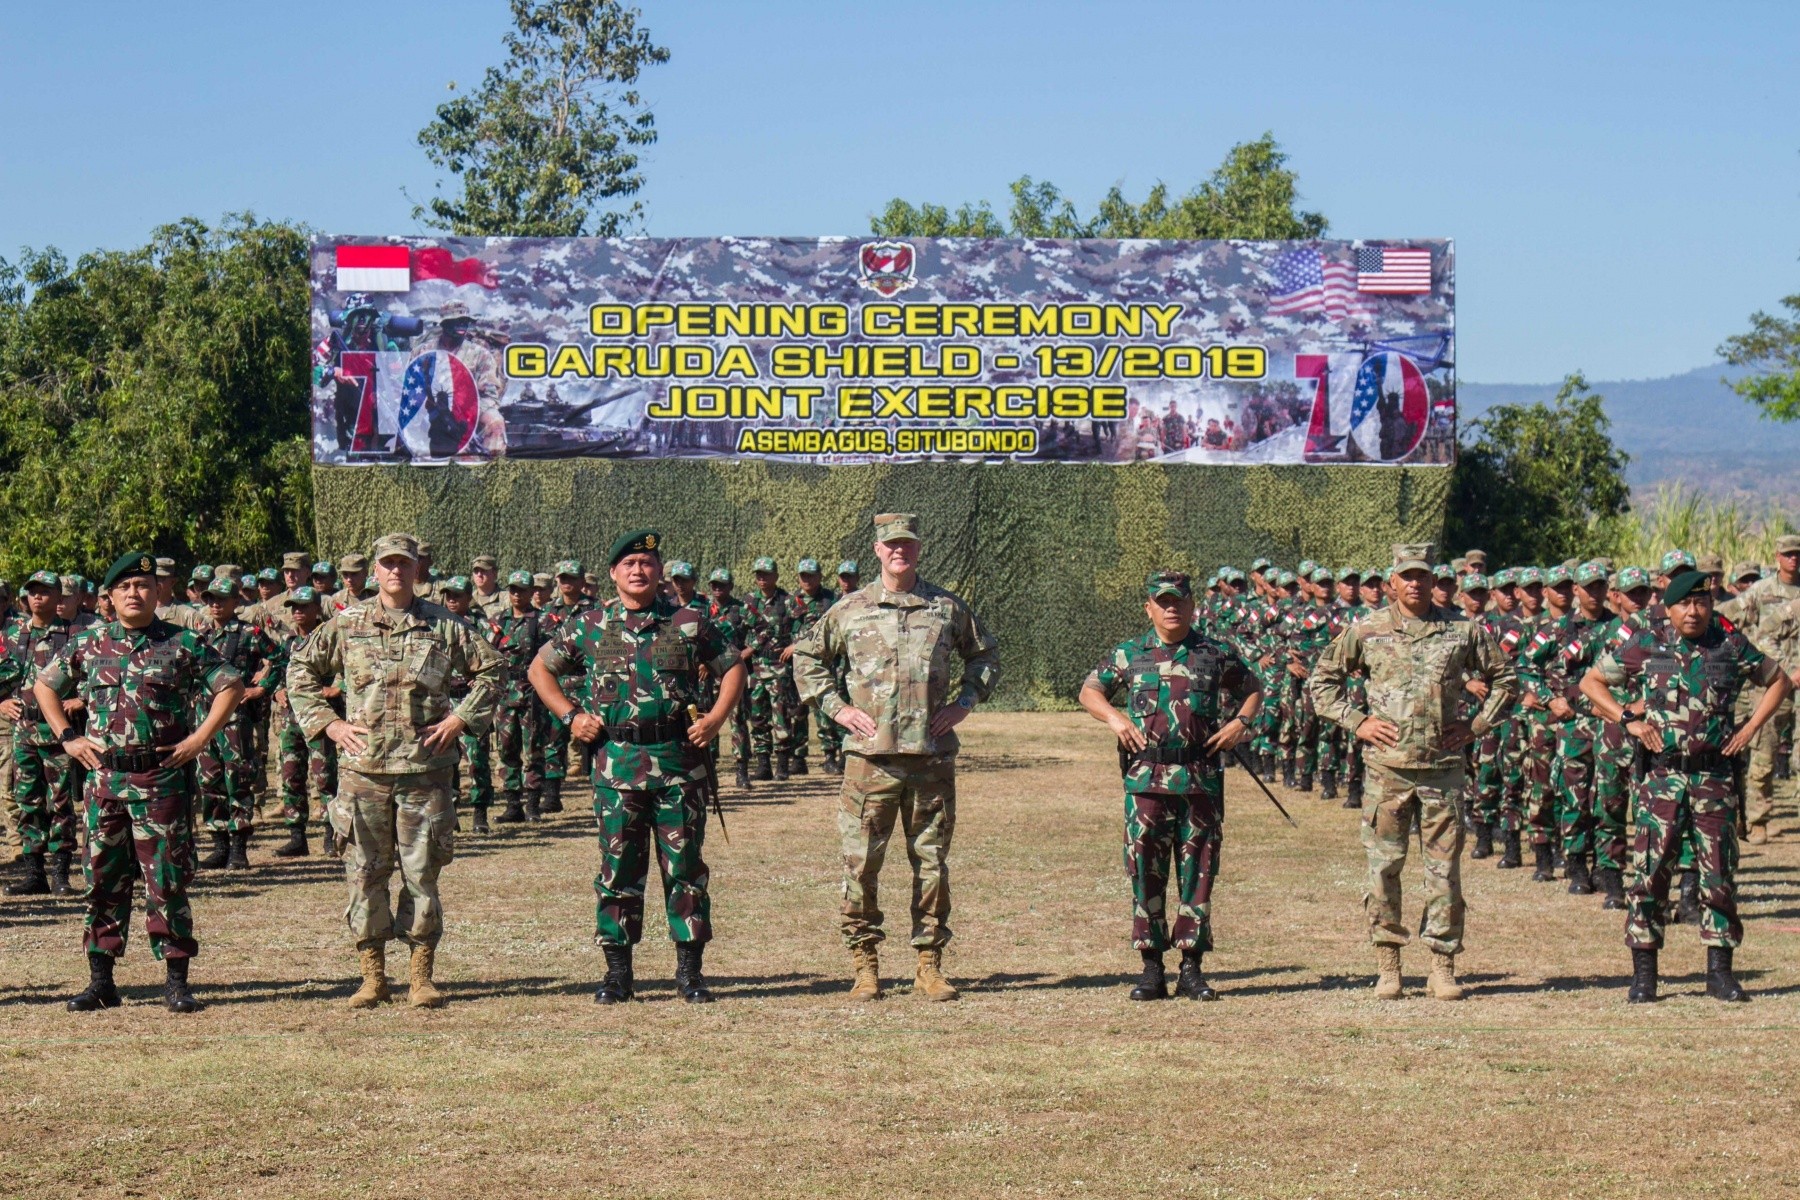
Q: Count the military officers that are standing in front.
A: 7